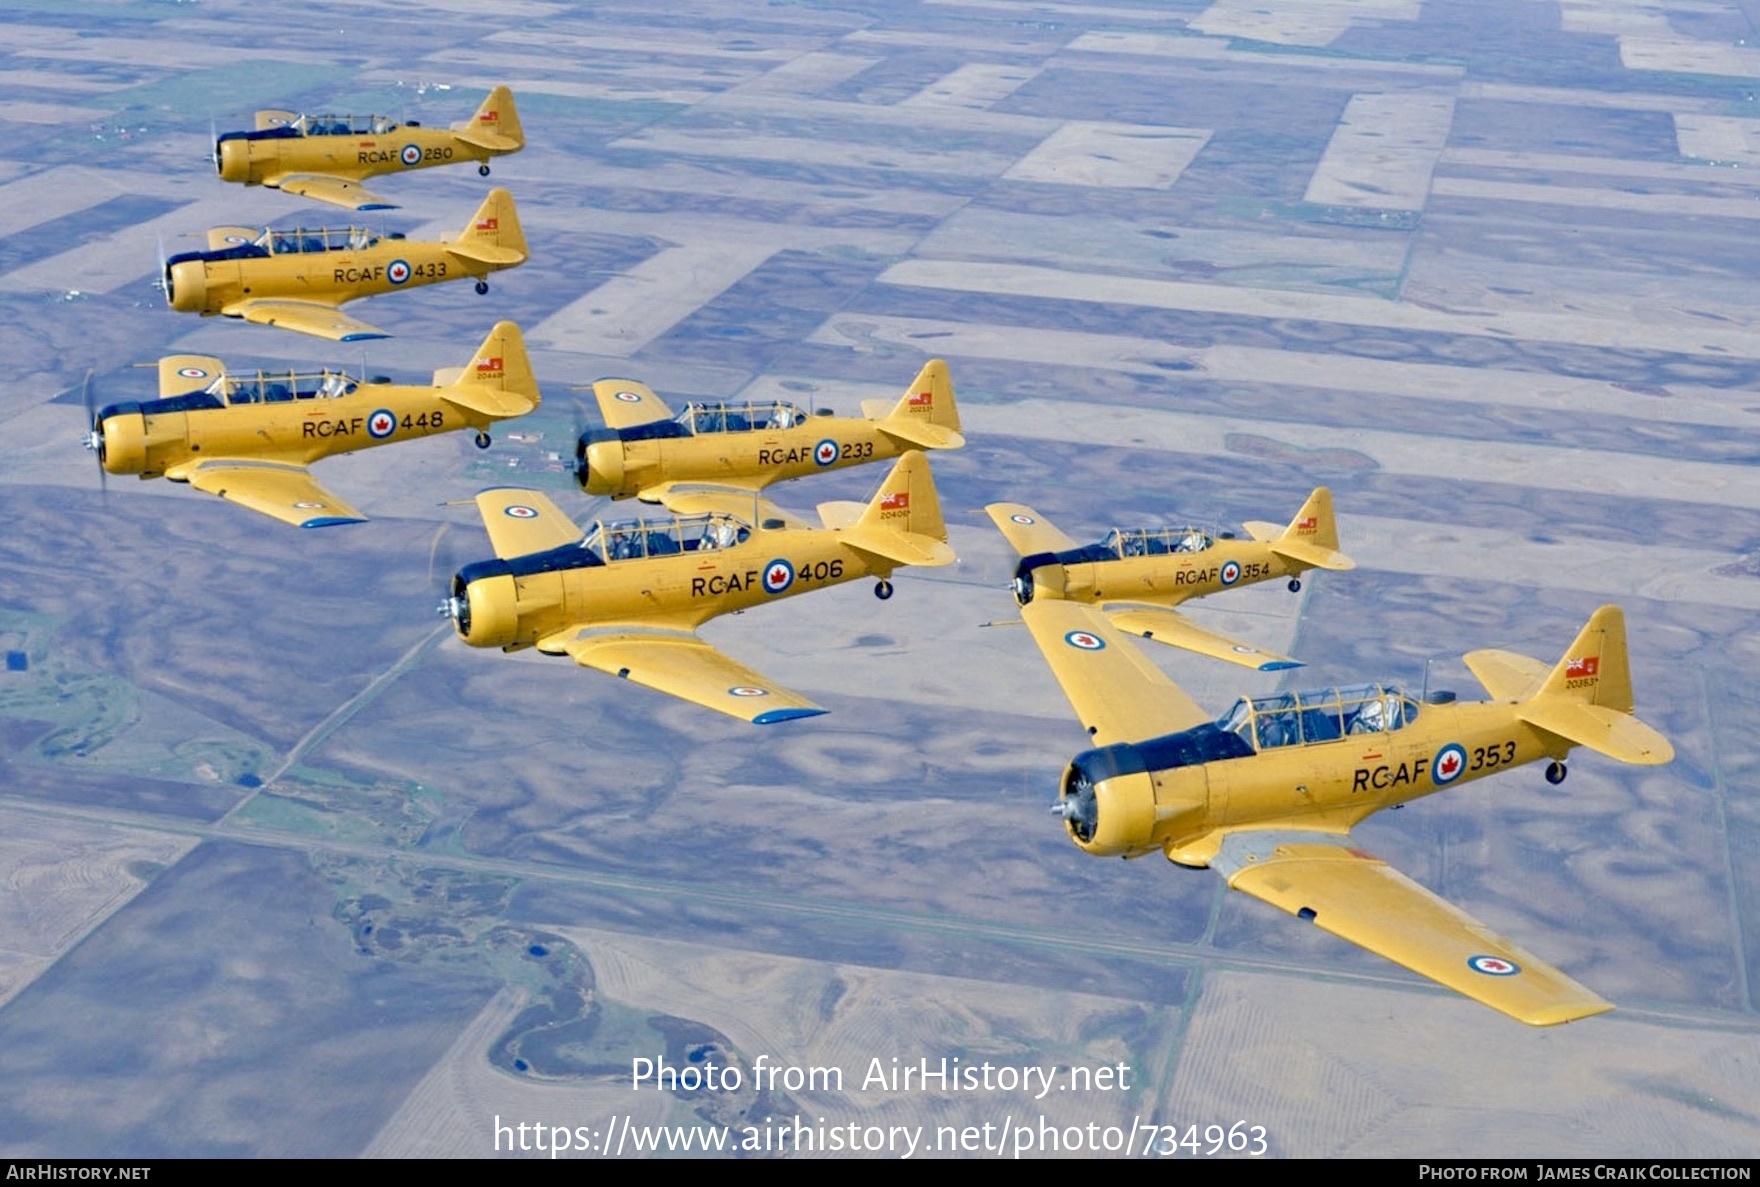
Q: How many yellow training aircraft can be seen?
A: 7